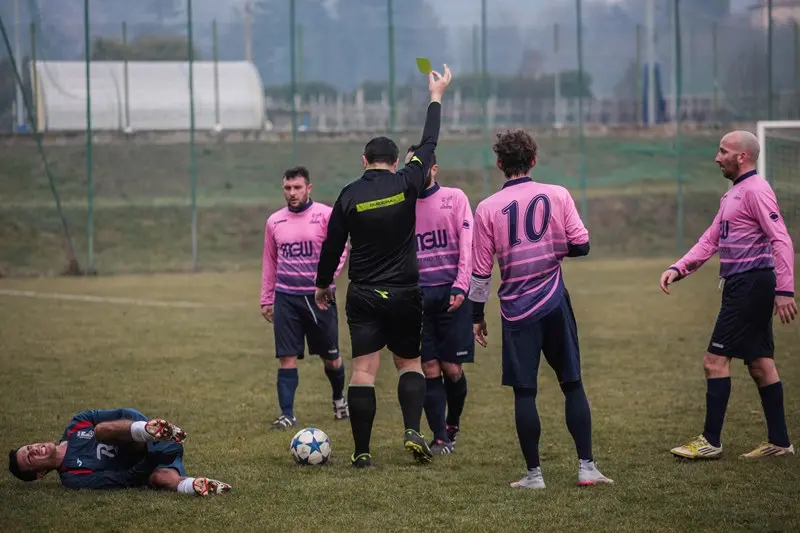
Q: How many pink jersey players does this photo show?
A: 4